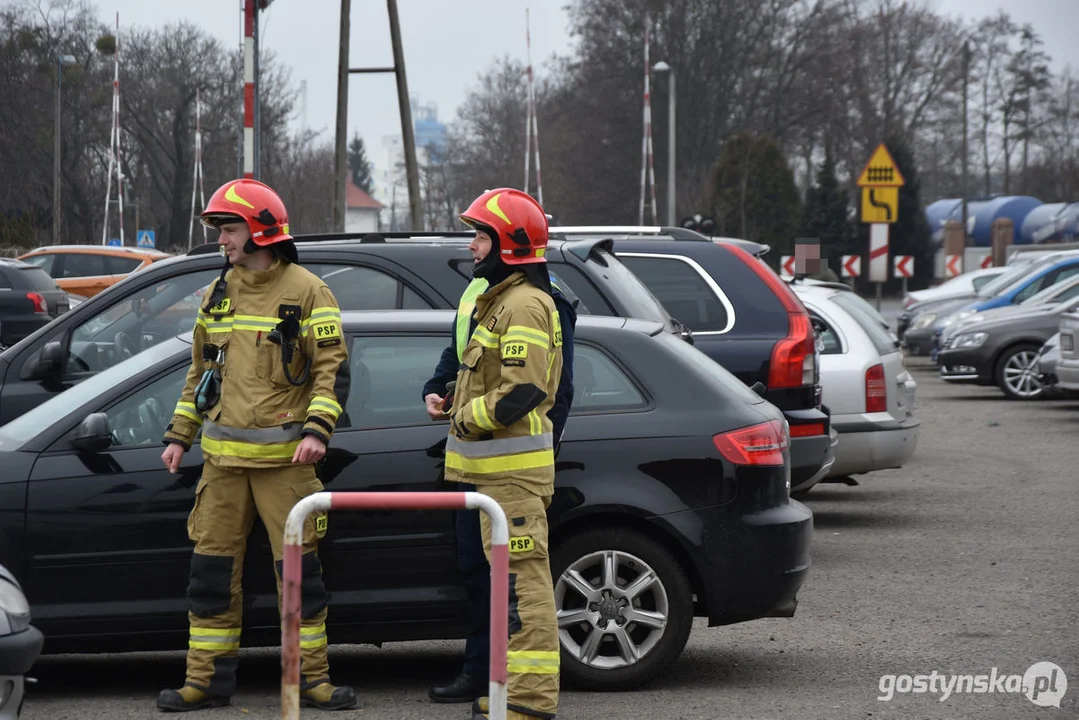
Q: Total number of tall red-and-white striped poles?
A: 5